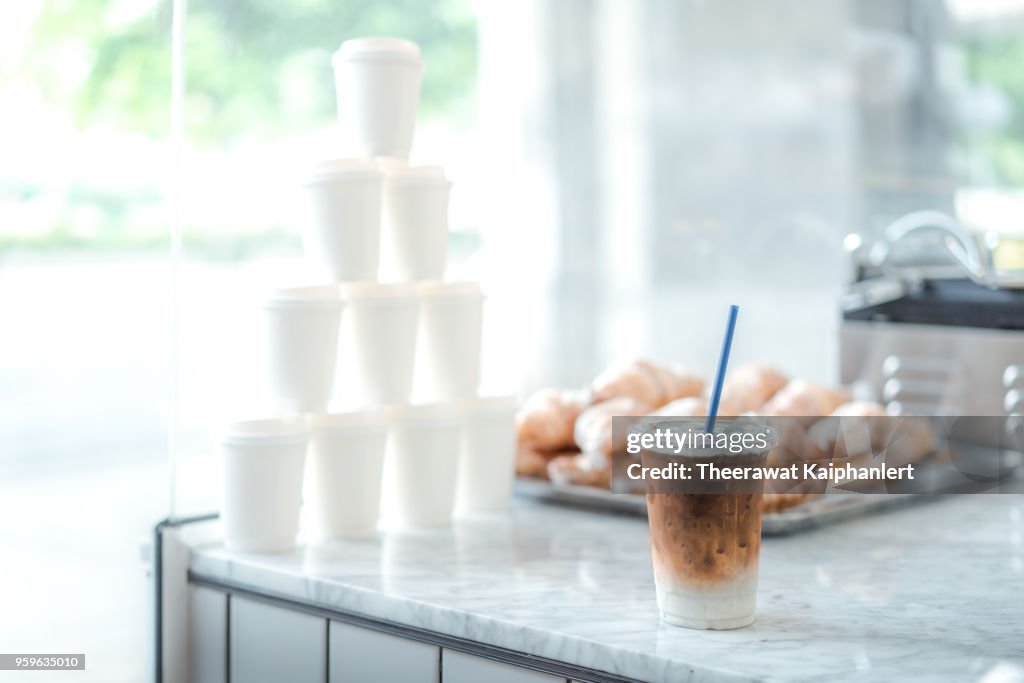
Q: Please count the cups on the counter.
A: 11